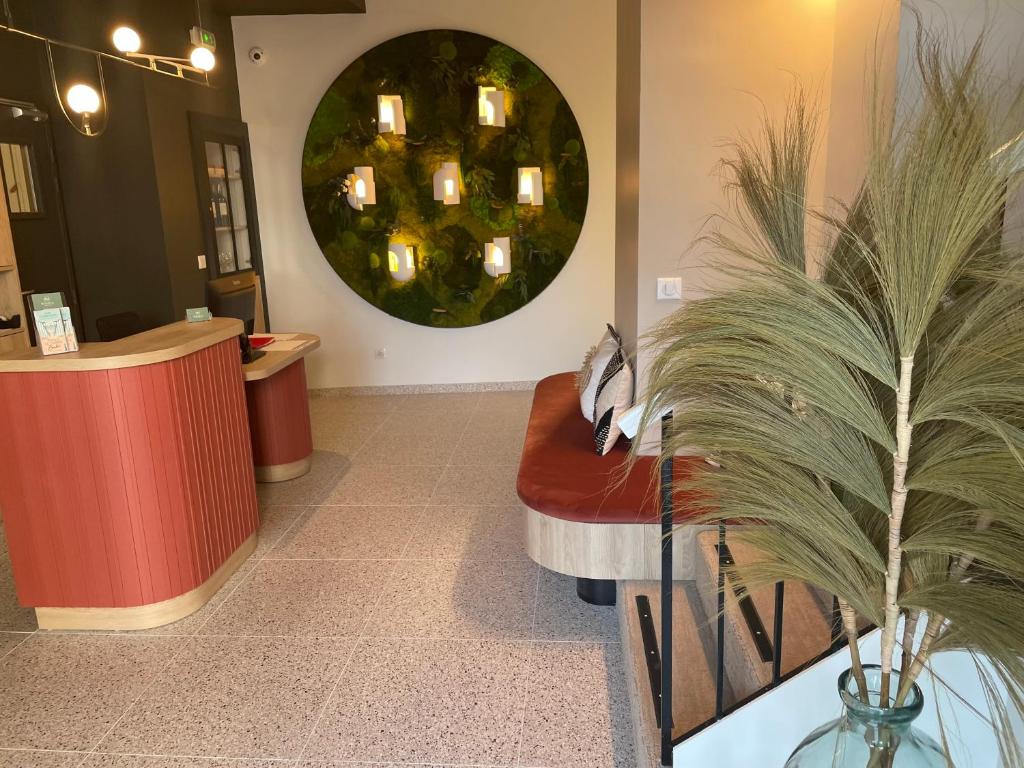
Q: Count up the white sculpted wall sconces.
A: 7